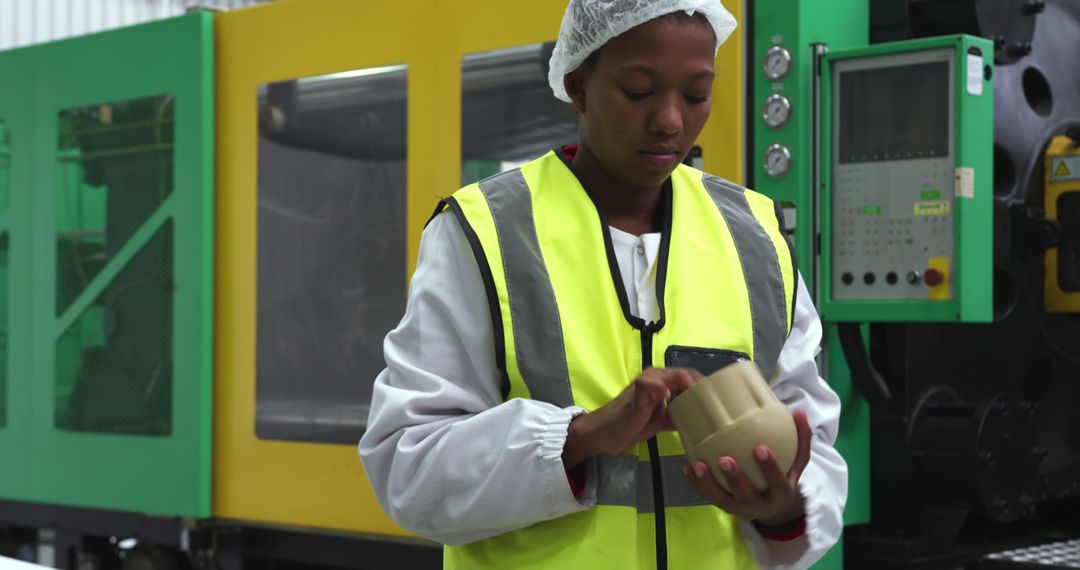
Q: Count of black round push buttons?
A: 3